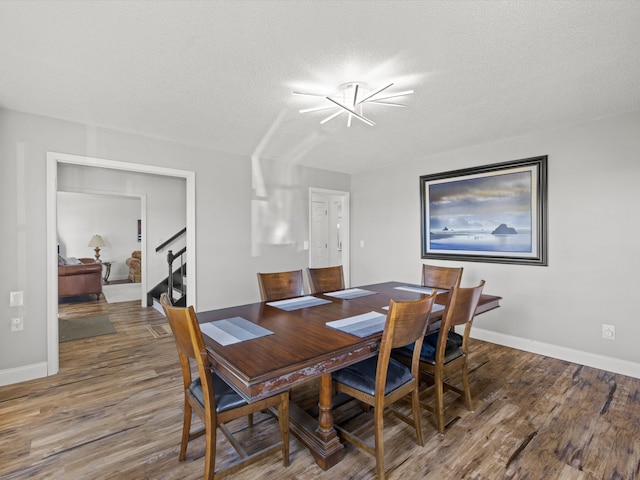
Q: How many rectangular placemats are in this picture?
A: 6